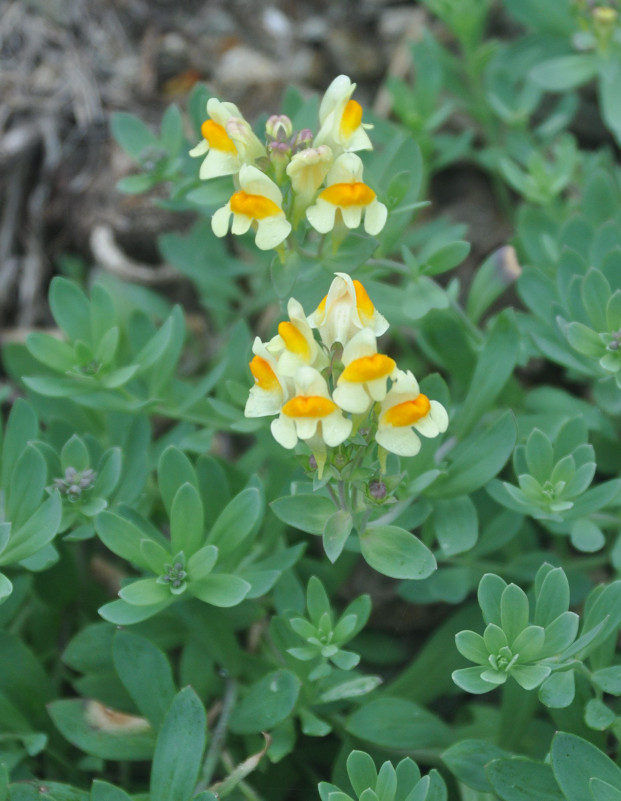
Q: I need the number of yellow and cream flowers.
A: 10